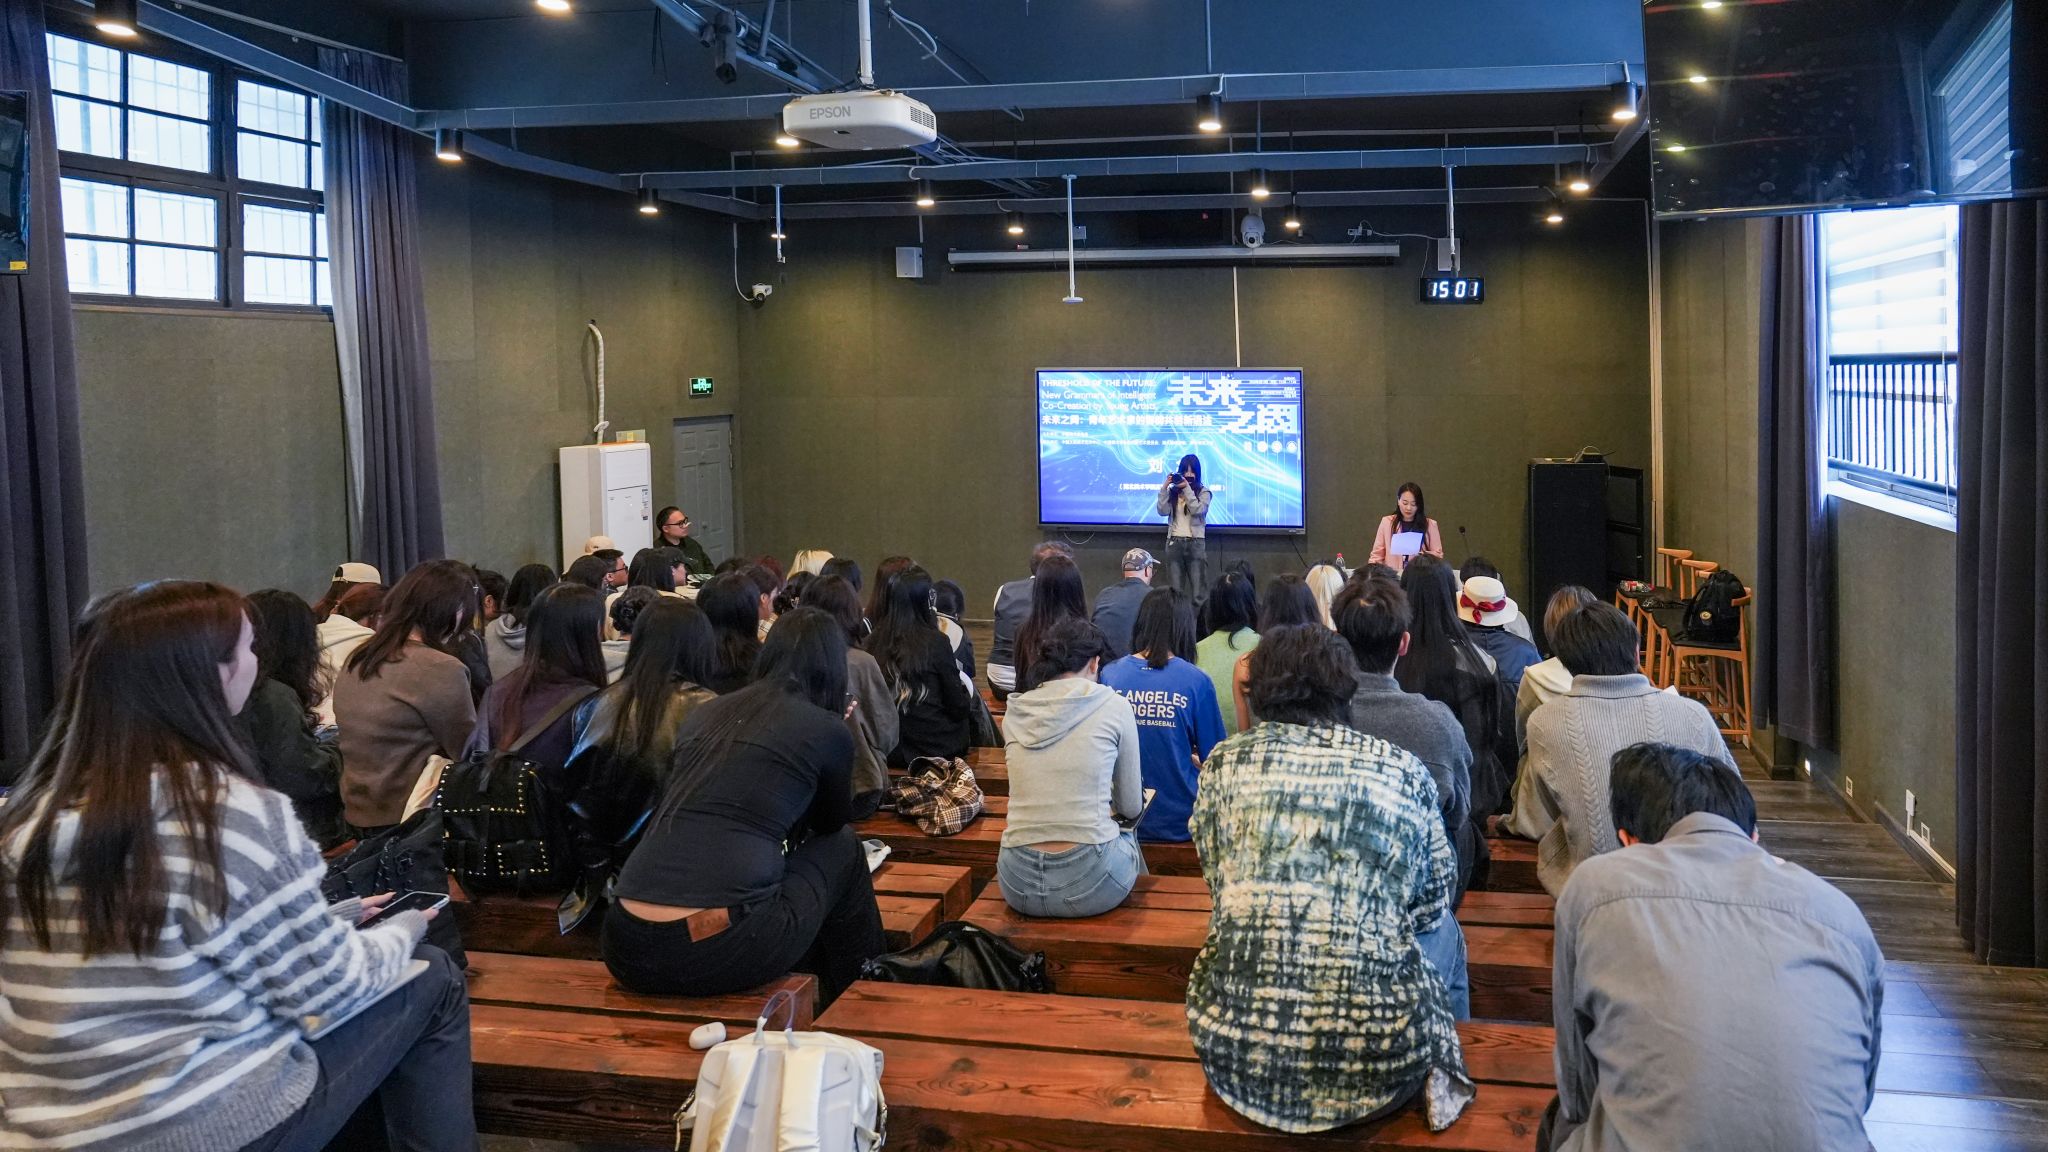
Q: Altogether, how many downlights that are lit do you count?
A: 14